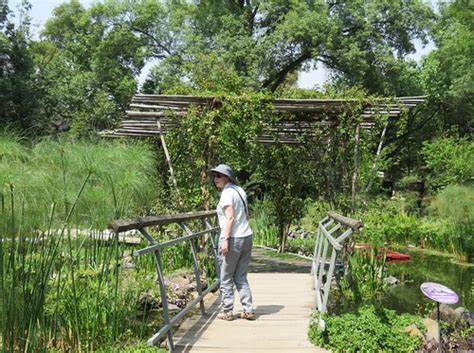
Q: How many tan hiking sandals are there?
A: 2